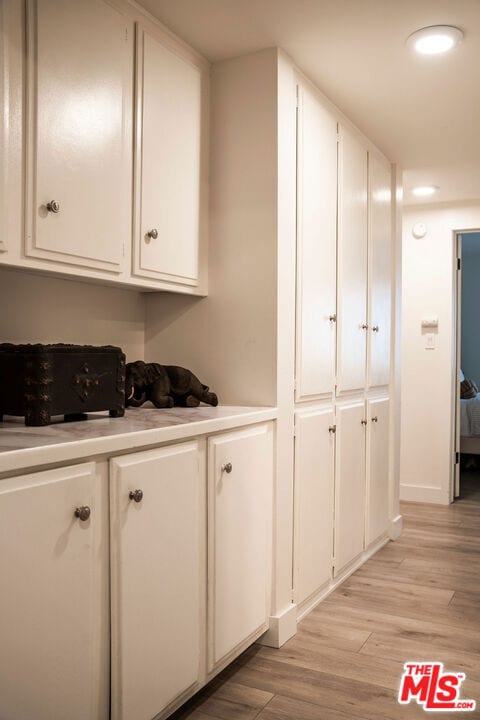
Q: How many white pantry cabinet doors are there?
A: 6